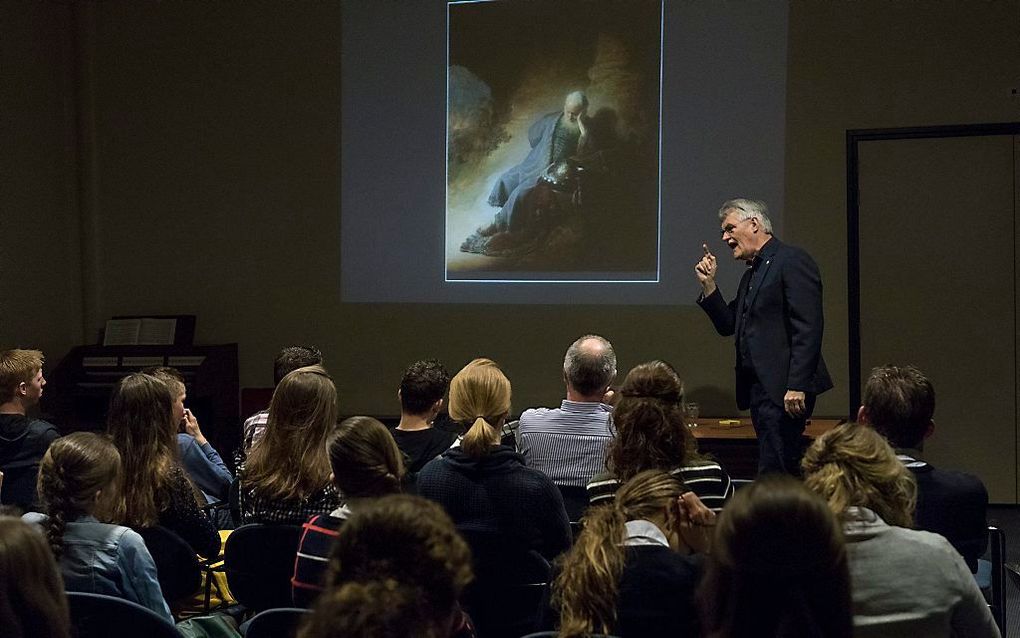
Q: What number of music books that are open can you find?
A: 1